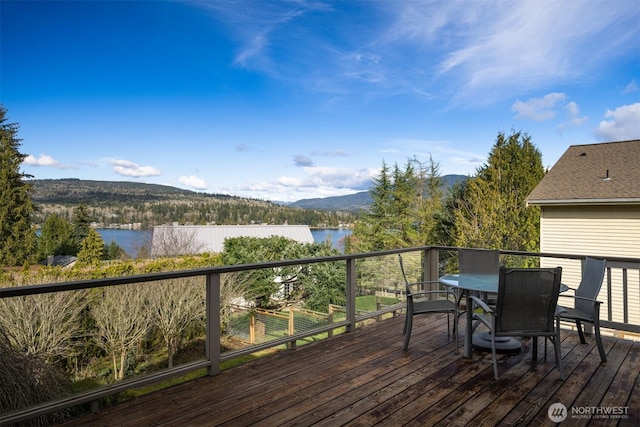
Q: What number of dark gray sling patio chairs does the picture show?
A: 4